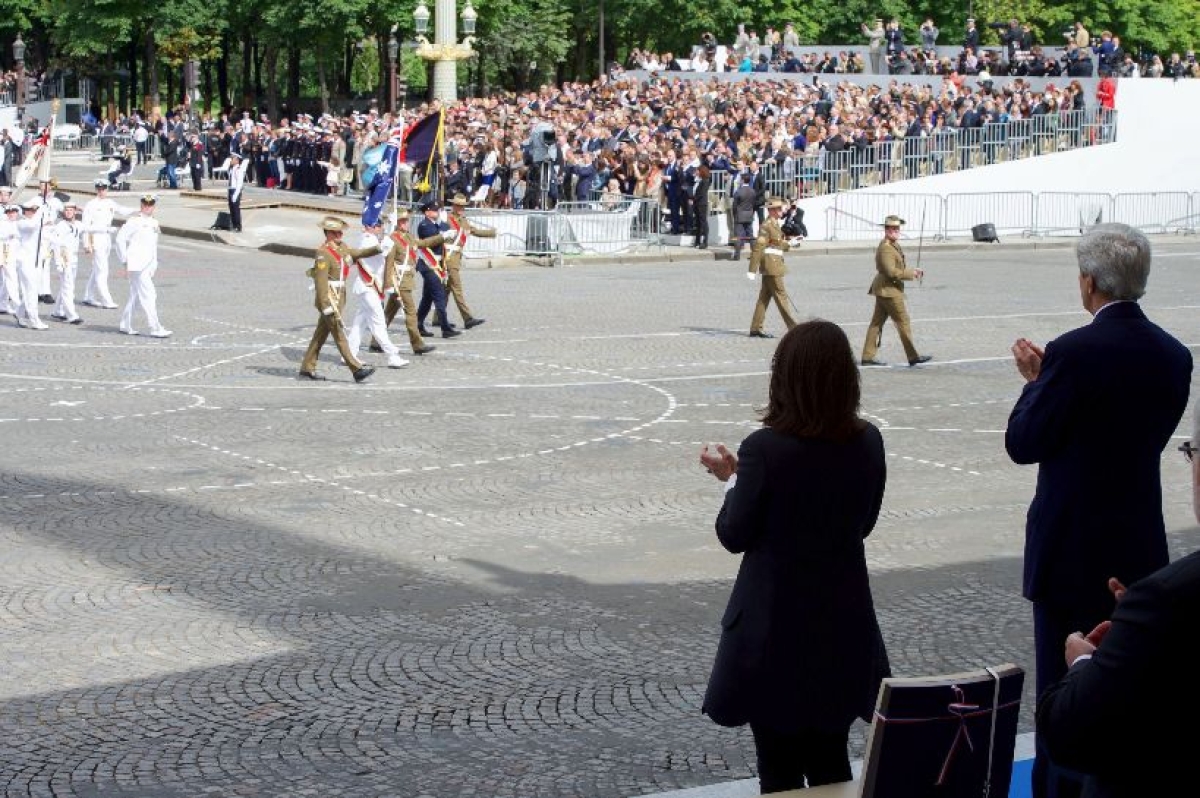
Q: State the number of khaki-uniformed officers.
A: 5